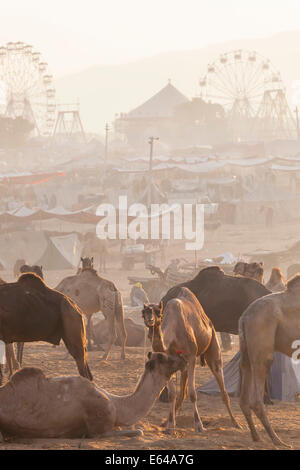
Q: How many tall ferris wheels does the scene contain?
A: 2